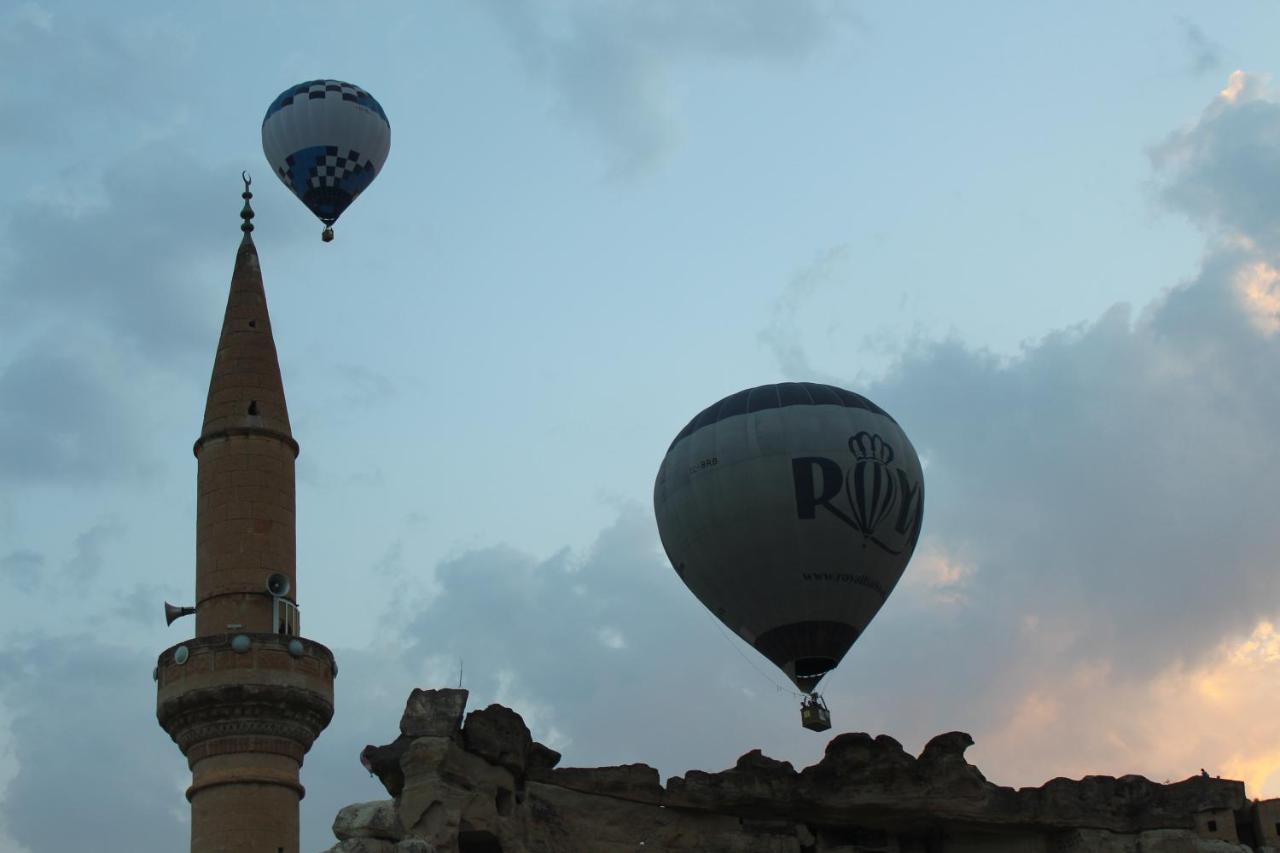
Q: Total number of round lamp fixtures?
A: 5